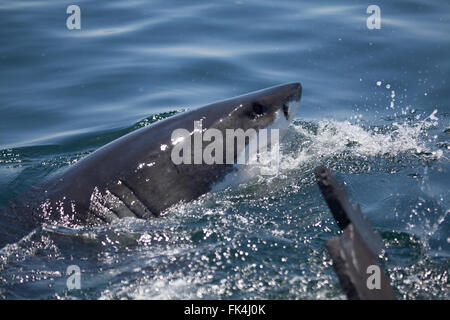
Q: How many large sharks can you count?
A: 1